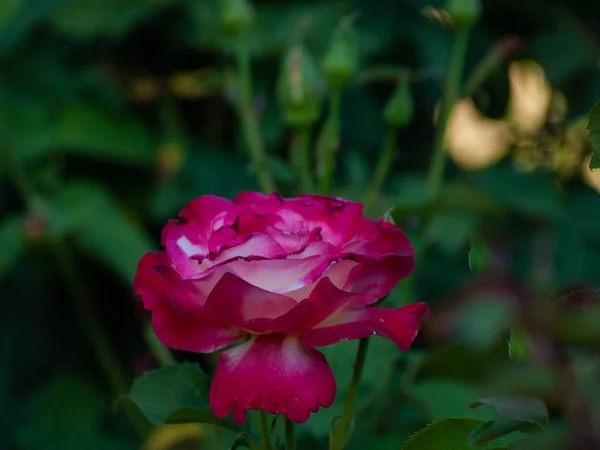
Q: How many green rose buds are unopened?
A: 5